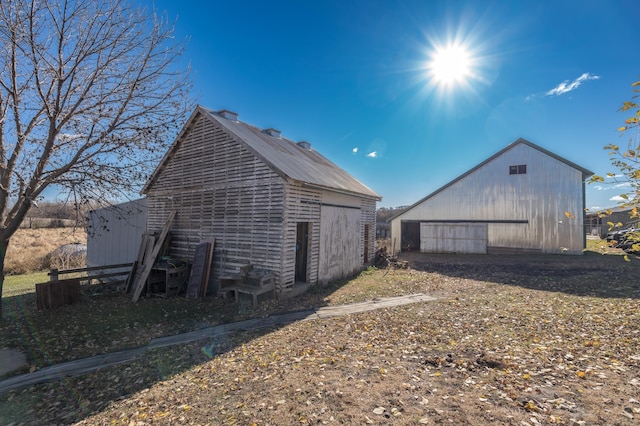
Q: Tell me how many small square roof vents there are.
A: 3